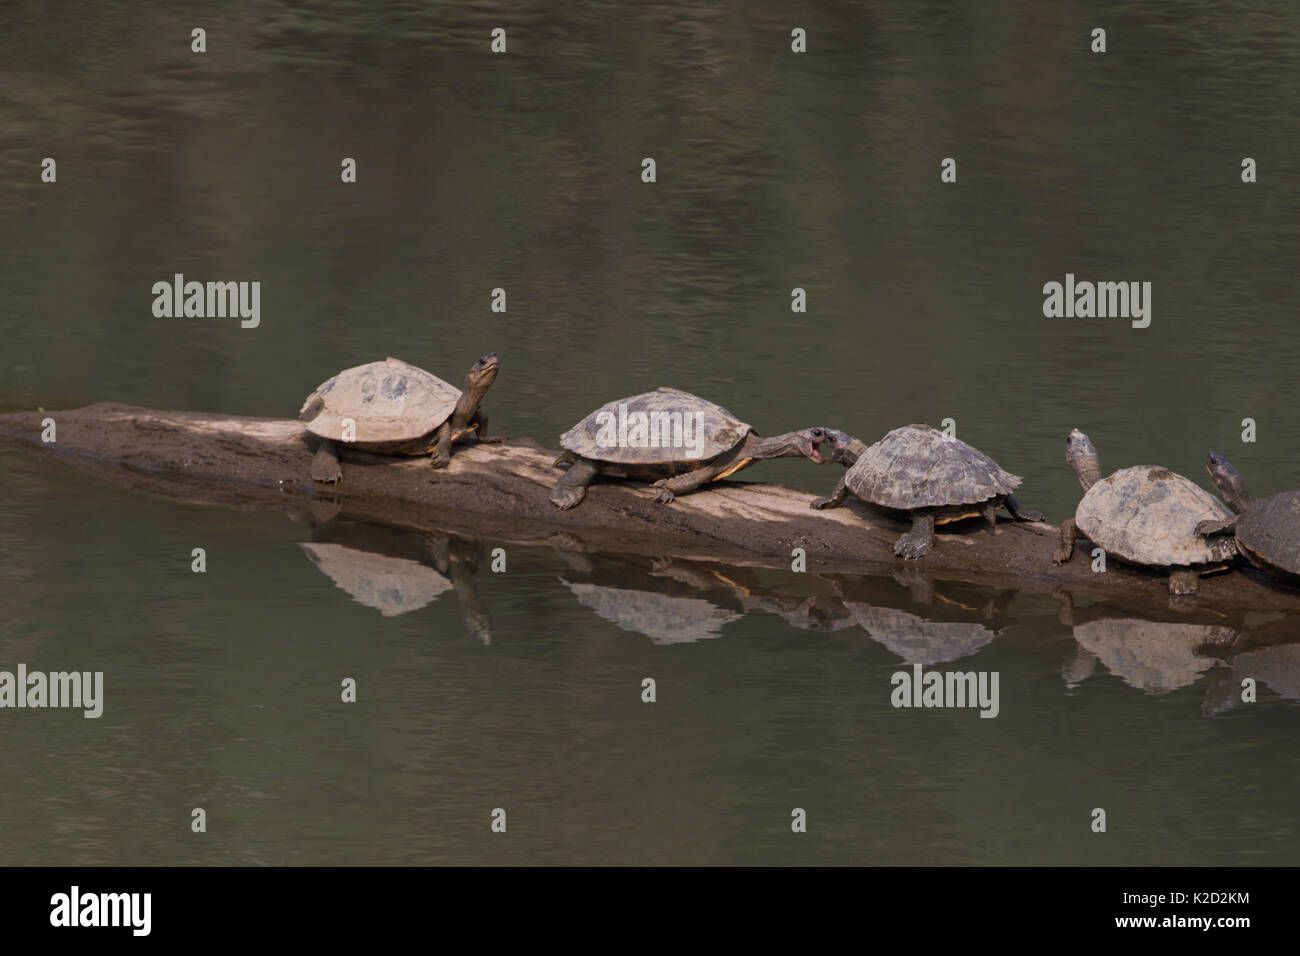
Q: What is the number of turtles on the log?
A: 5